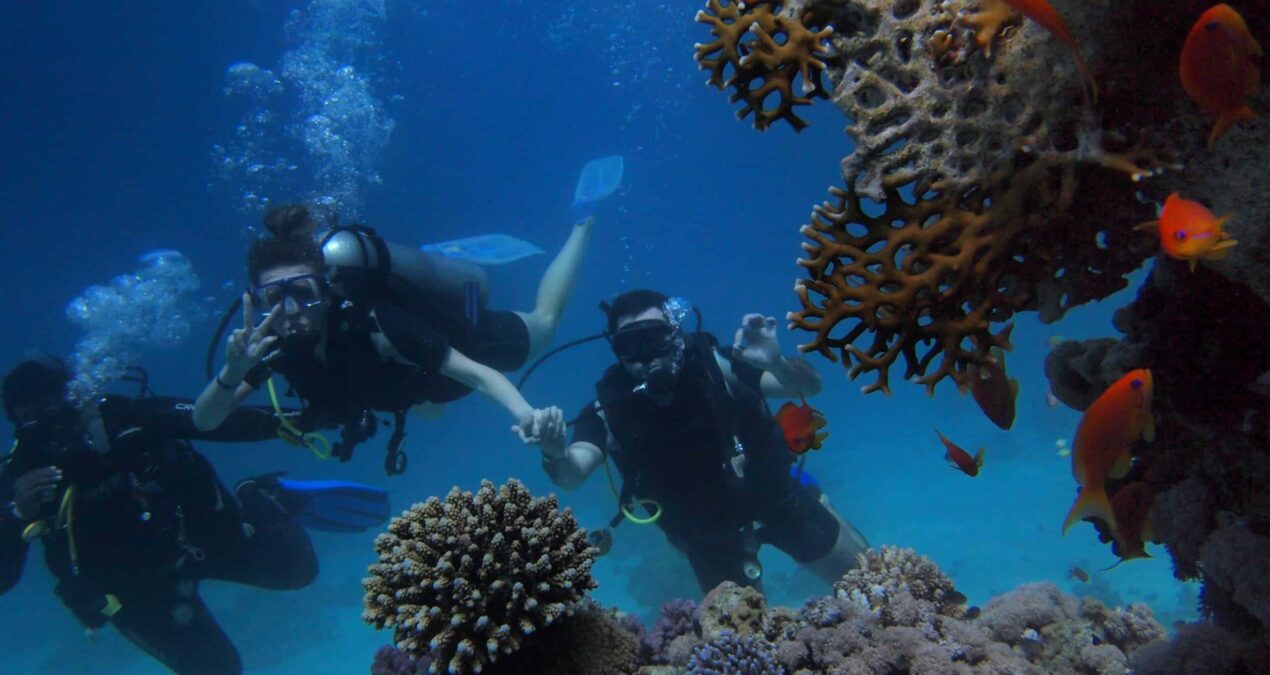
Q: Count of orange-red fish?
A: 8